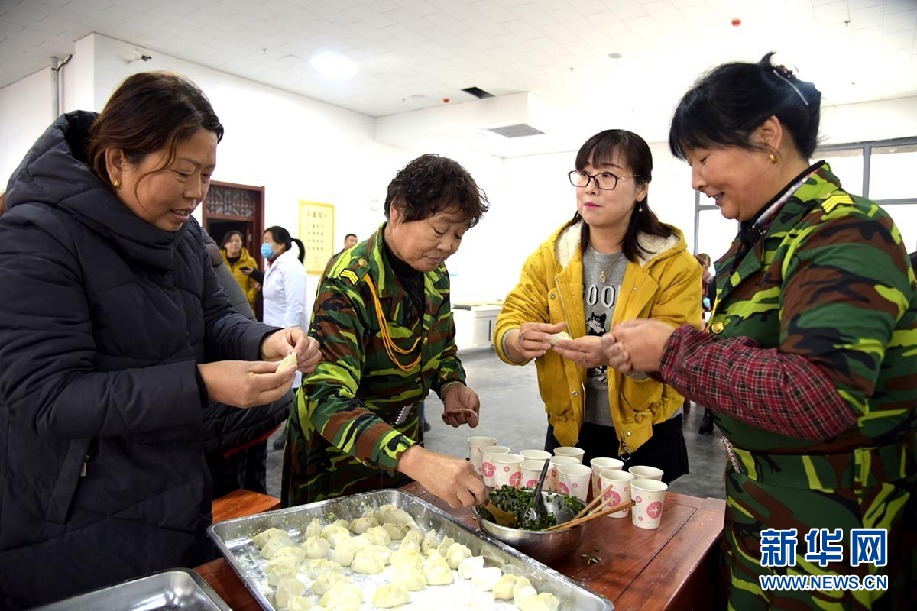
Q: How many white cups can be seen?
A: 12